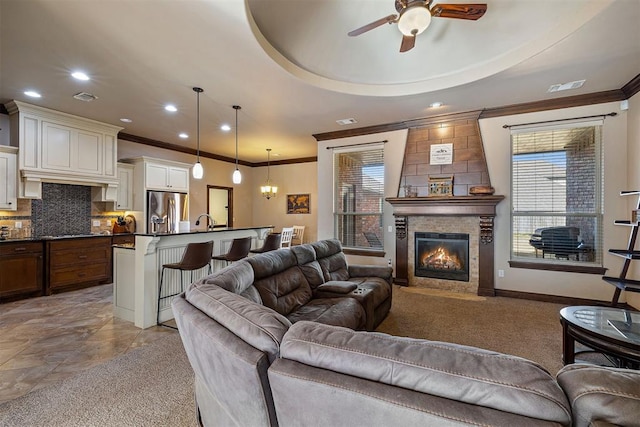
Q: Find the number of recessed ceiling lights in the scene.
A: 7